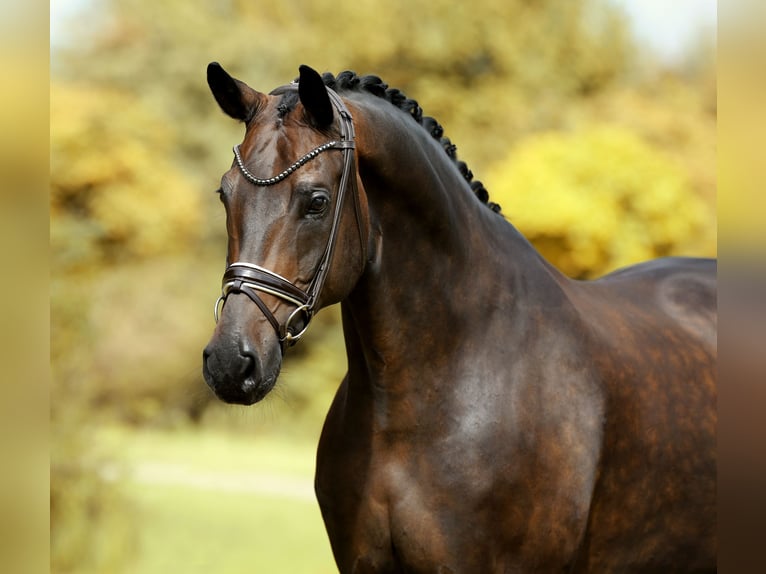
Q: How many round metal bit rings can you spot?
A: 2